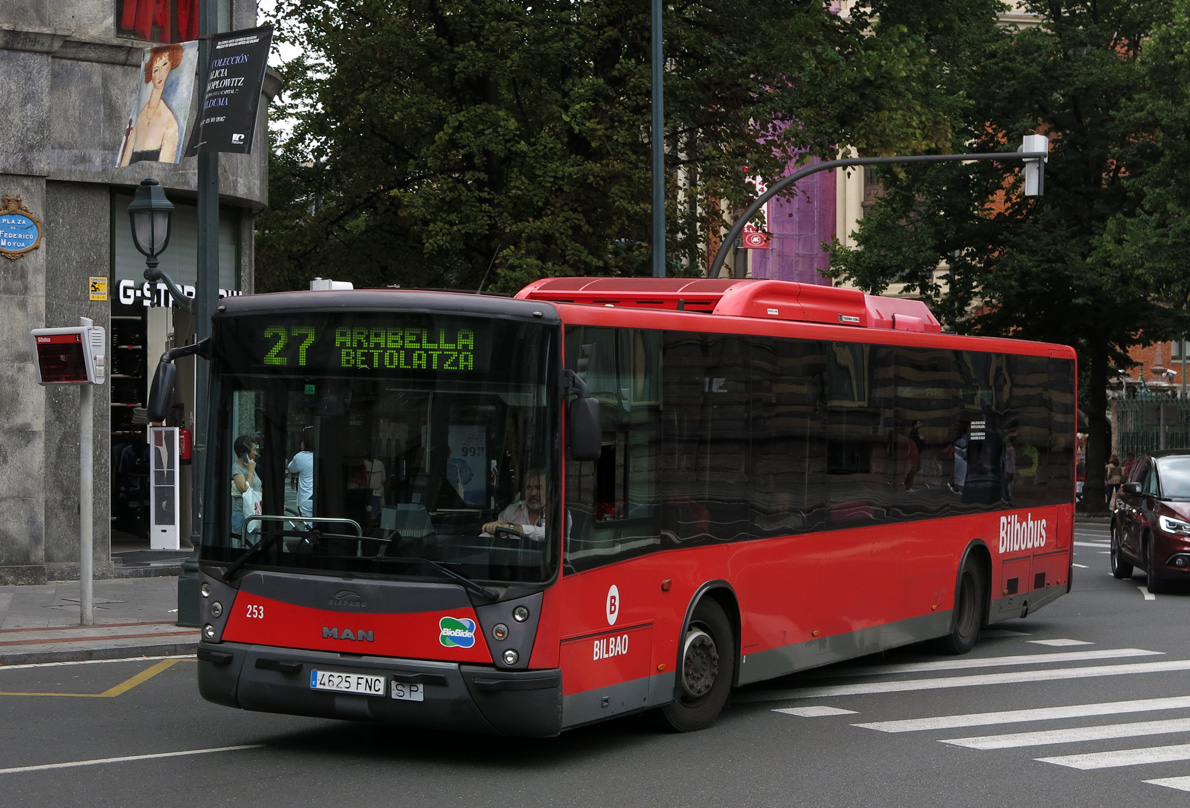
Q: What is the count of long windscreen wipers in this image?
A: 2